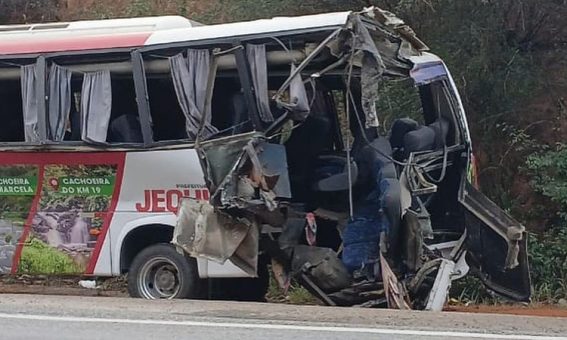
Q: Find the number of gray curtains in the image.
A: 7